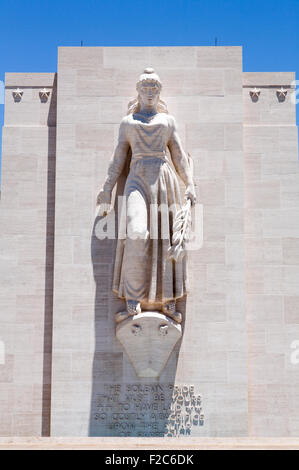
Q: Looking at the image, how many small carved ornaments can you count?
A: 4